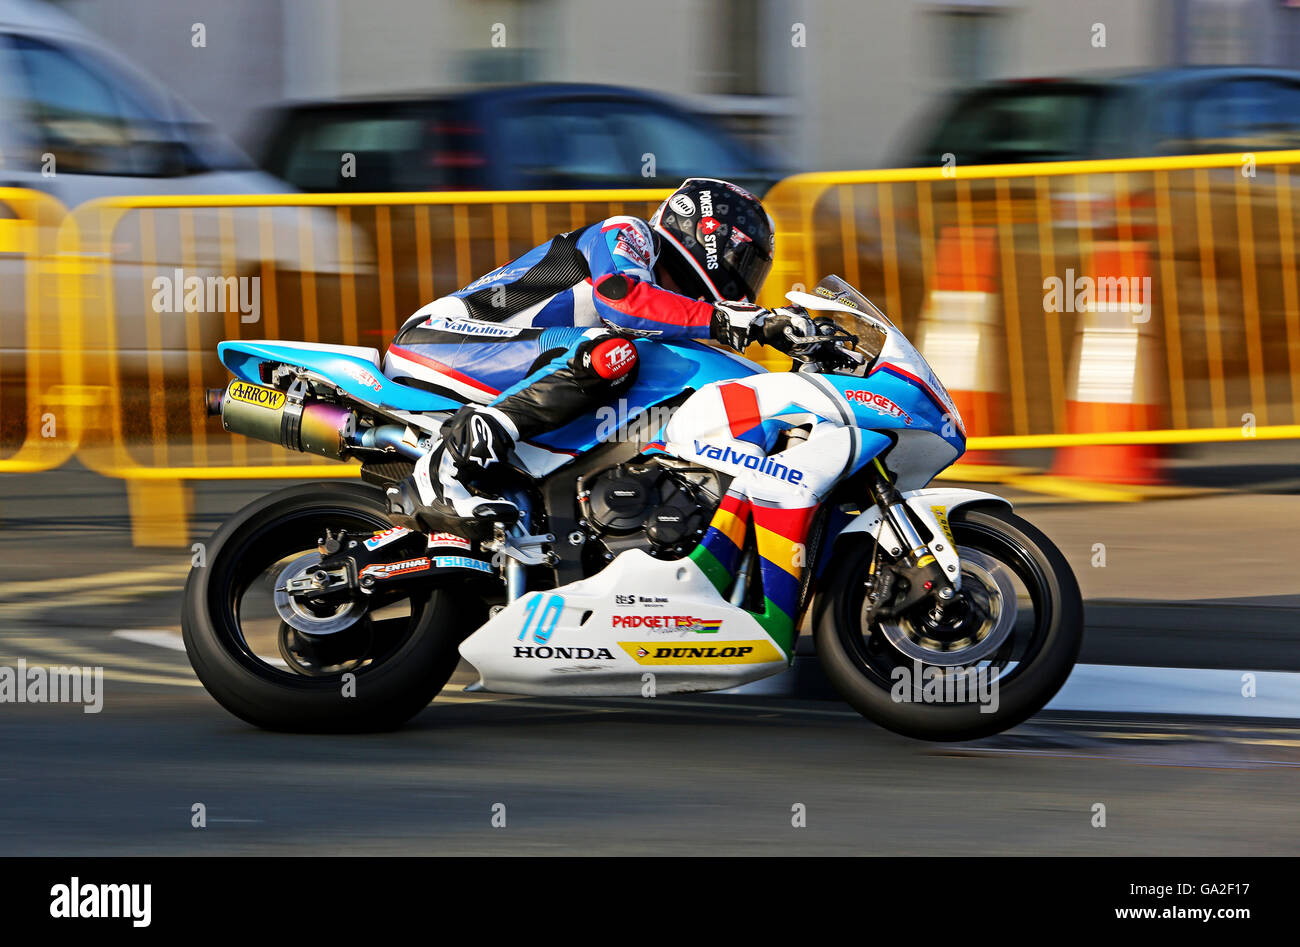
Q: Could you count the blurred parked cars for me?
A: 3